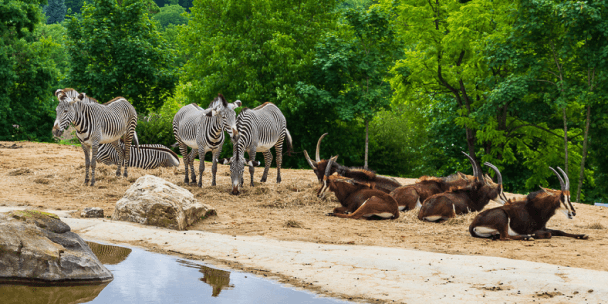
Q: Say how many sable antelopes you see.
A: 5